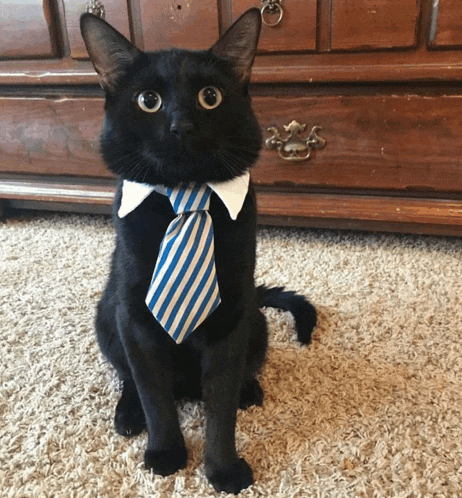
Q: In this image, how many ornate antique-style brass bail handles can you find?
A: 1